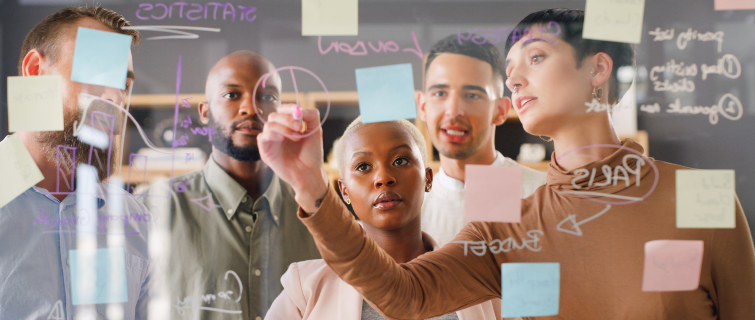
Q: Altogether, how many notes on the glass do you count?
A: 12